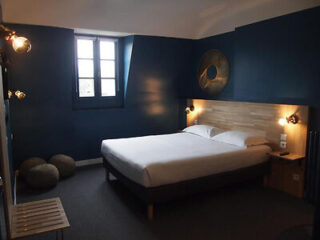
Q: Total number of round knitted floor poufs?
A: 3